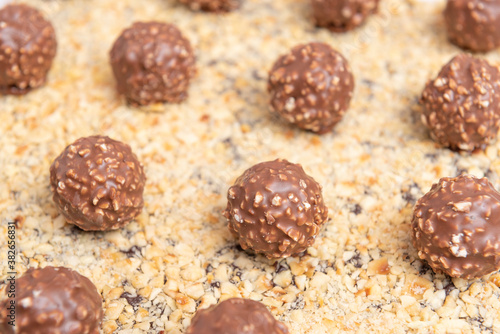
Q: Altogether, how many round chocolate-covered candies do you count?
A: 12